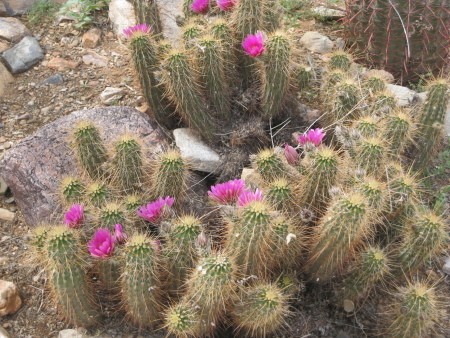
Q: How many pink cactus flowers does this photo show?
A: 12